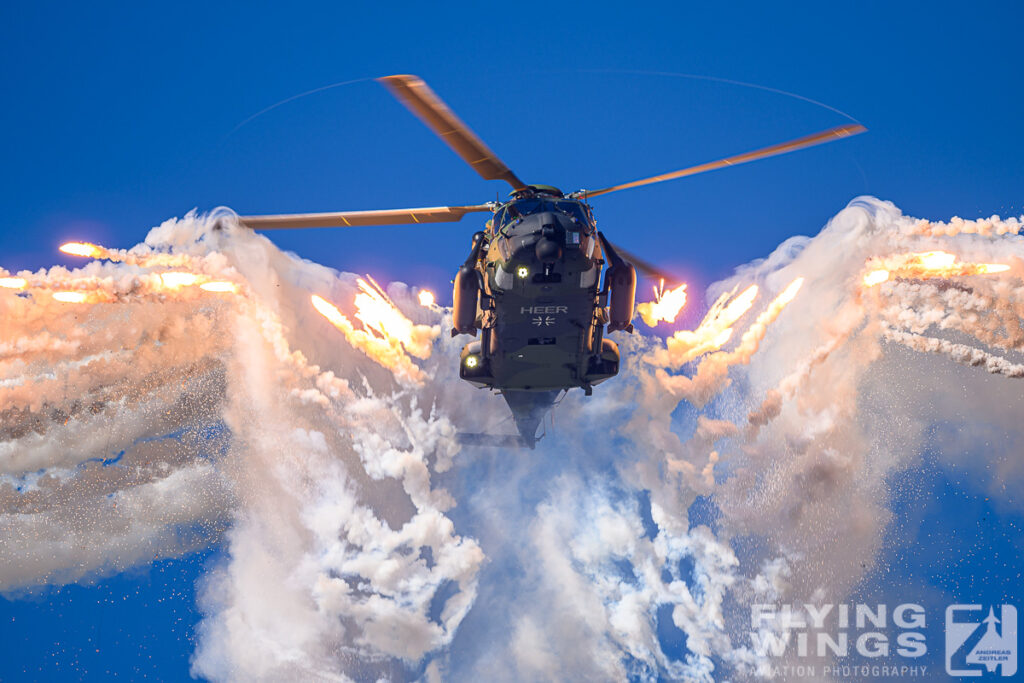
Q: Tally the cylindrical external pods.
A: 2